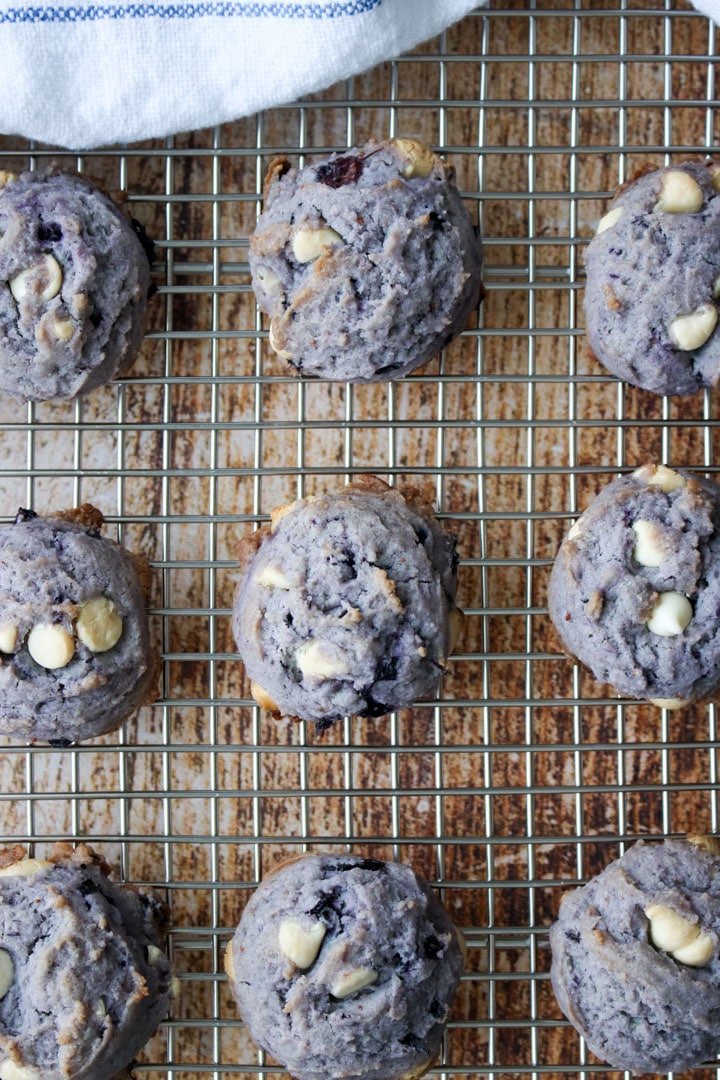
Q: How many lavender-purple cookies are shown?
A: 9